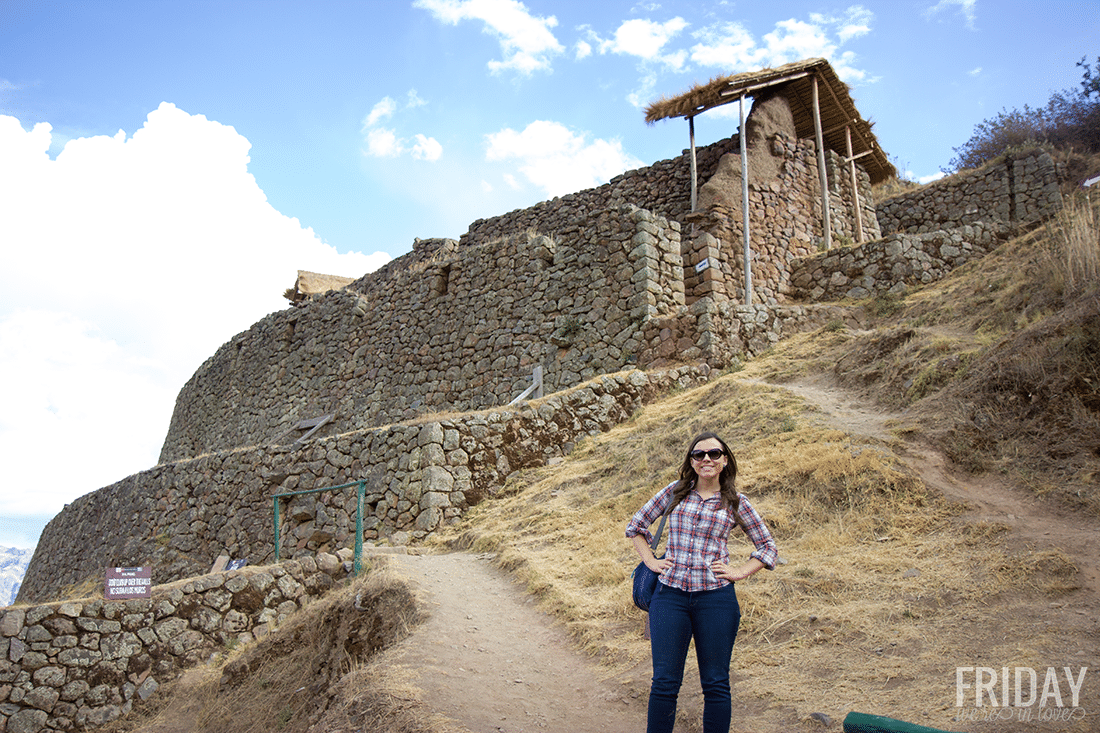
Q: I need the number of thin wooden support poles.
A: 4